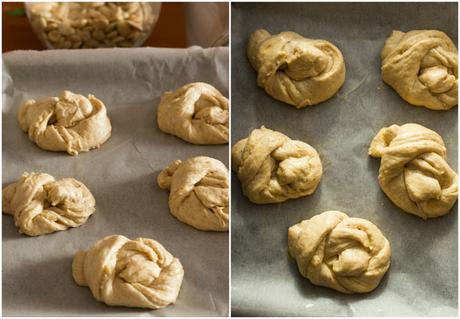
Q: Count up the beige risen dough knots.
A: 10